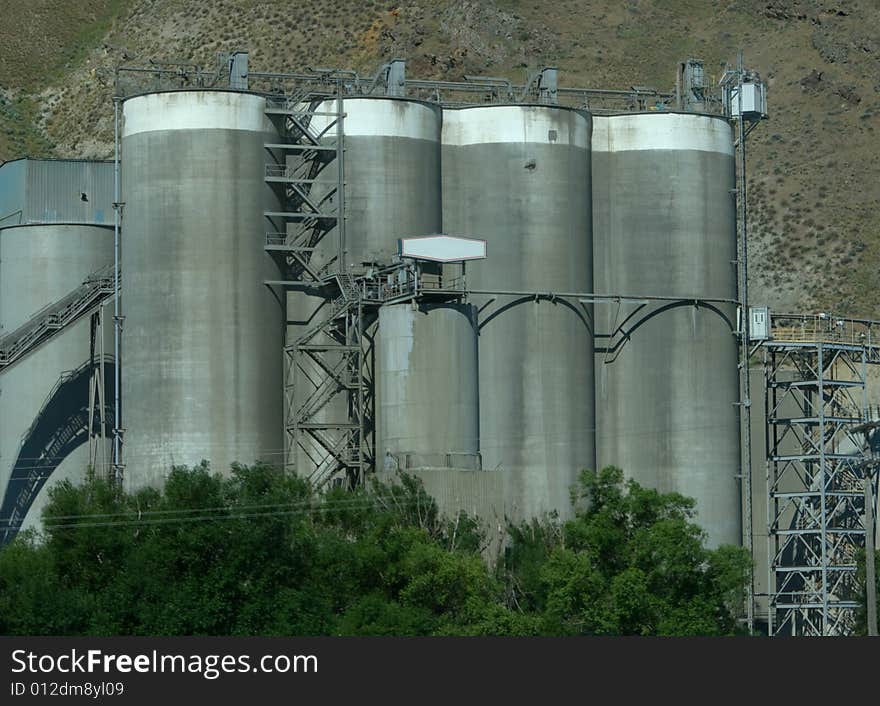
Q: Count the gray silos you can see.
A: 6